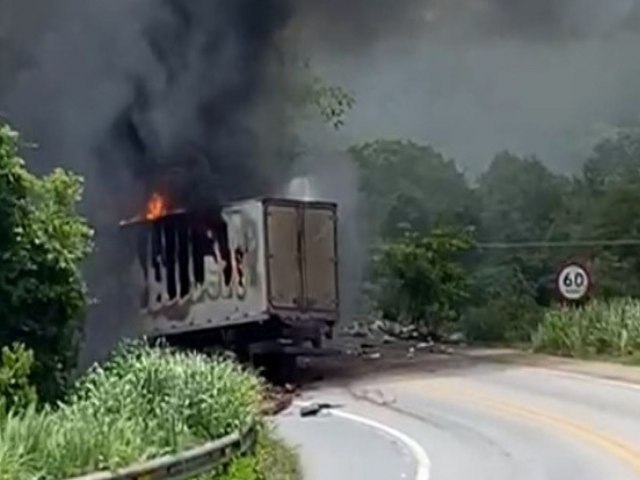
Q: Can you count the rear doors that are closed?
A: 2